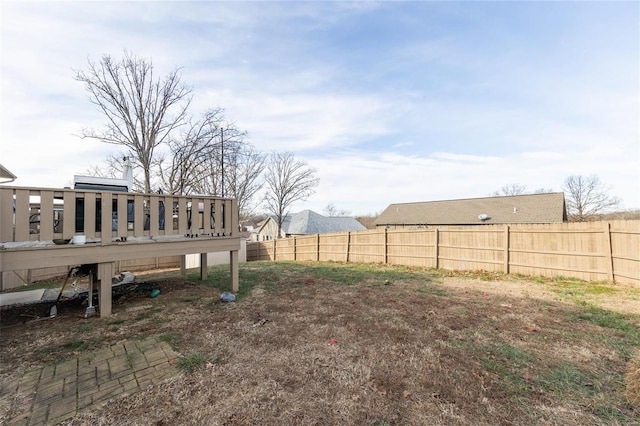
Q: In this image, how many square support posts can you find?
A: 4